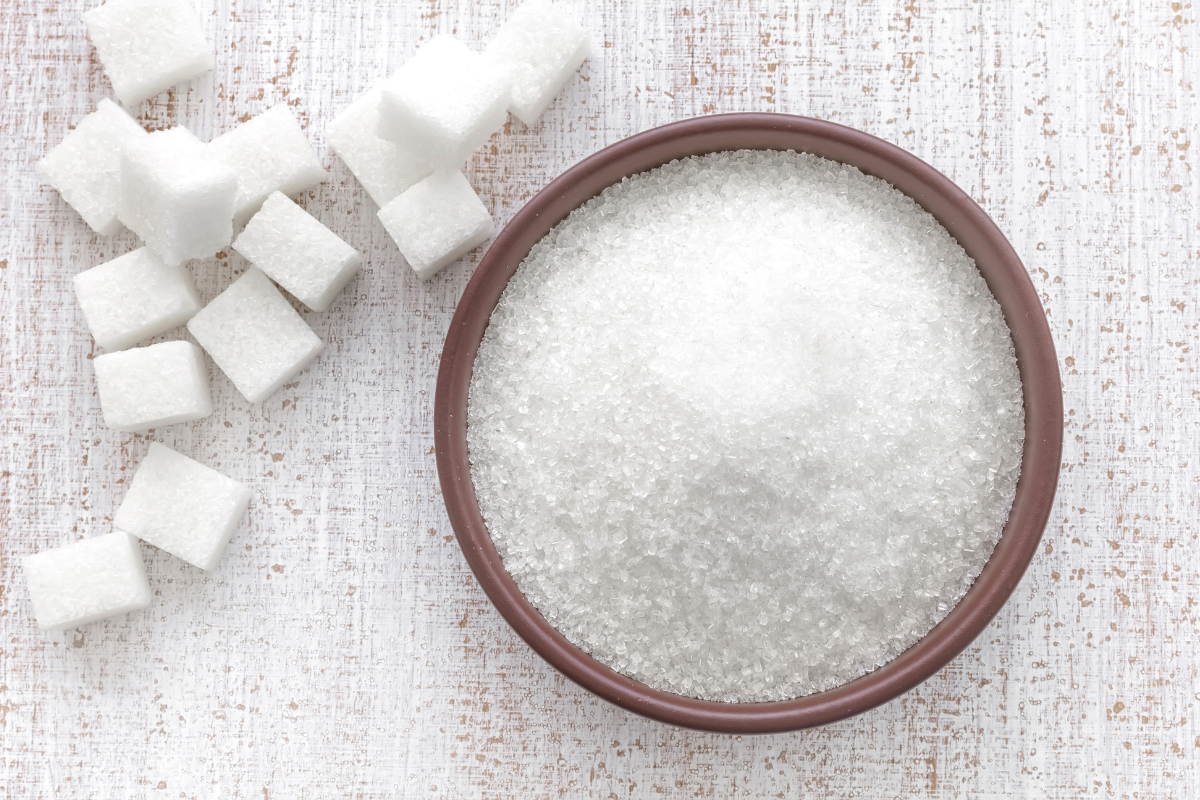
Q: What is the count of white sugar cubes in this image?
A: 14